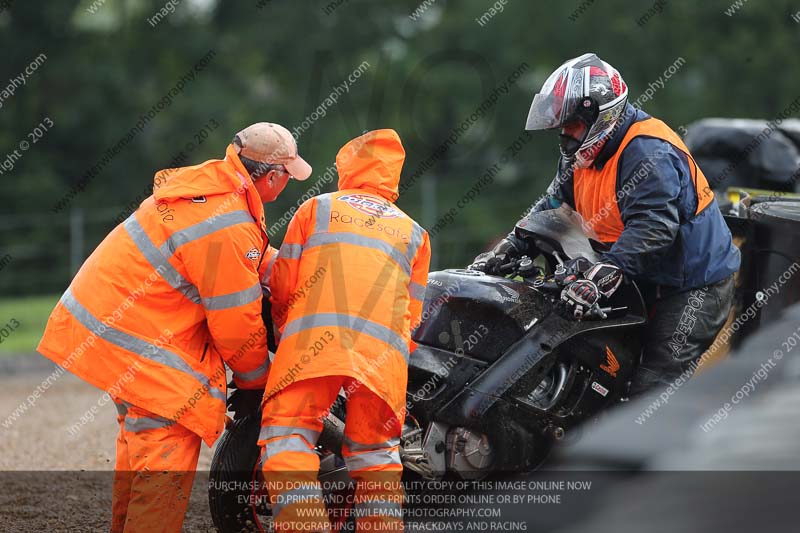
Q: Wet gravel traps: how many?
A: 1